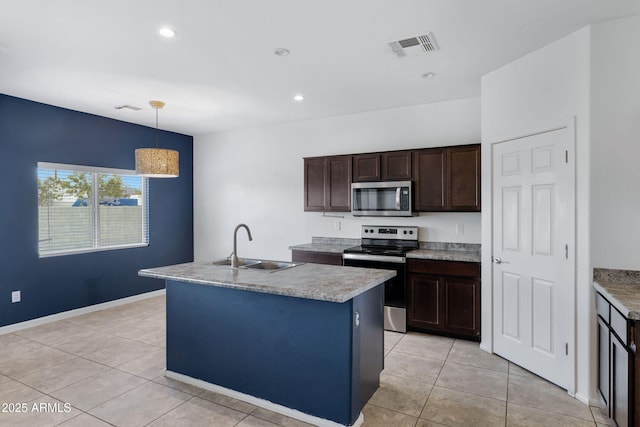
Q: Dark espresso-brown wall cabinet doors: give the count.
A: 6